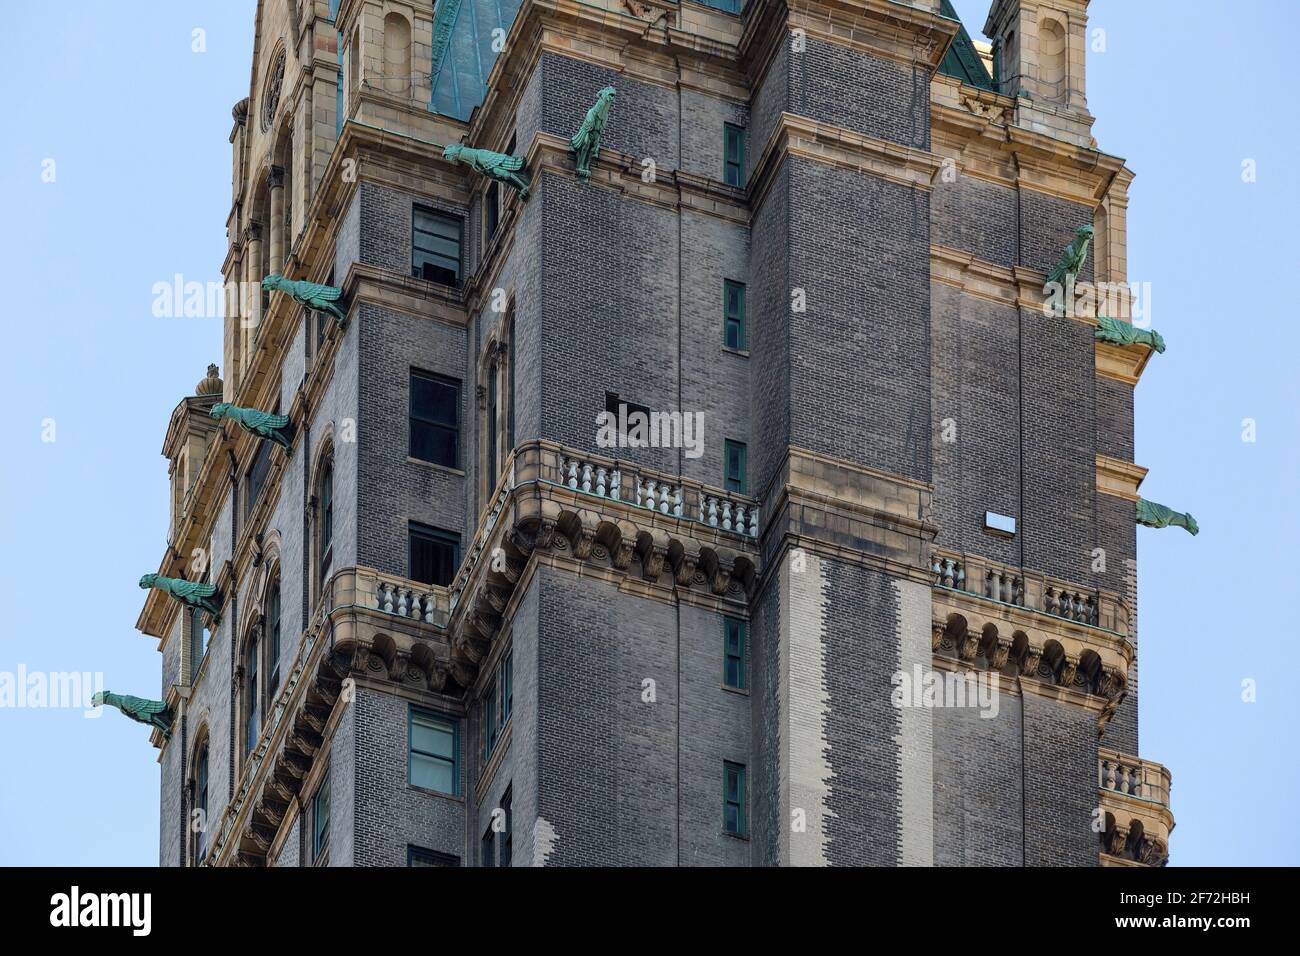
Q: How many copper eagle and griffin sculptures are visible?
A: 9